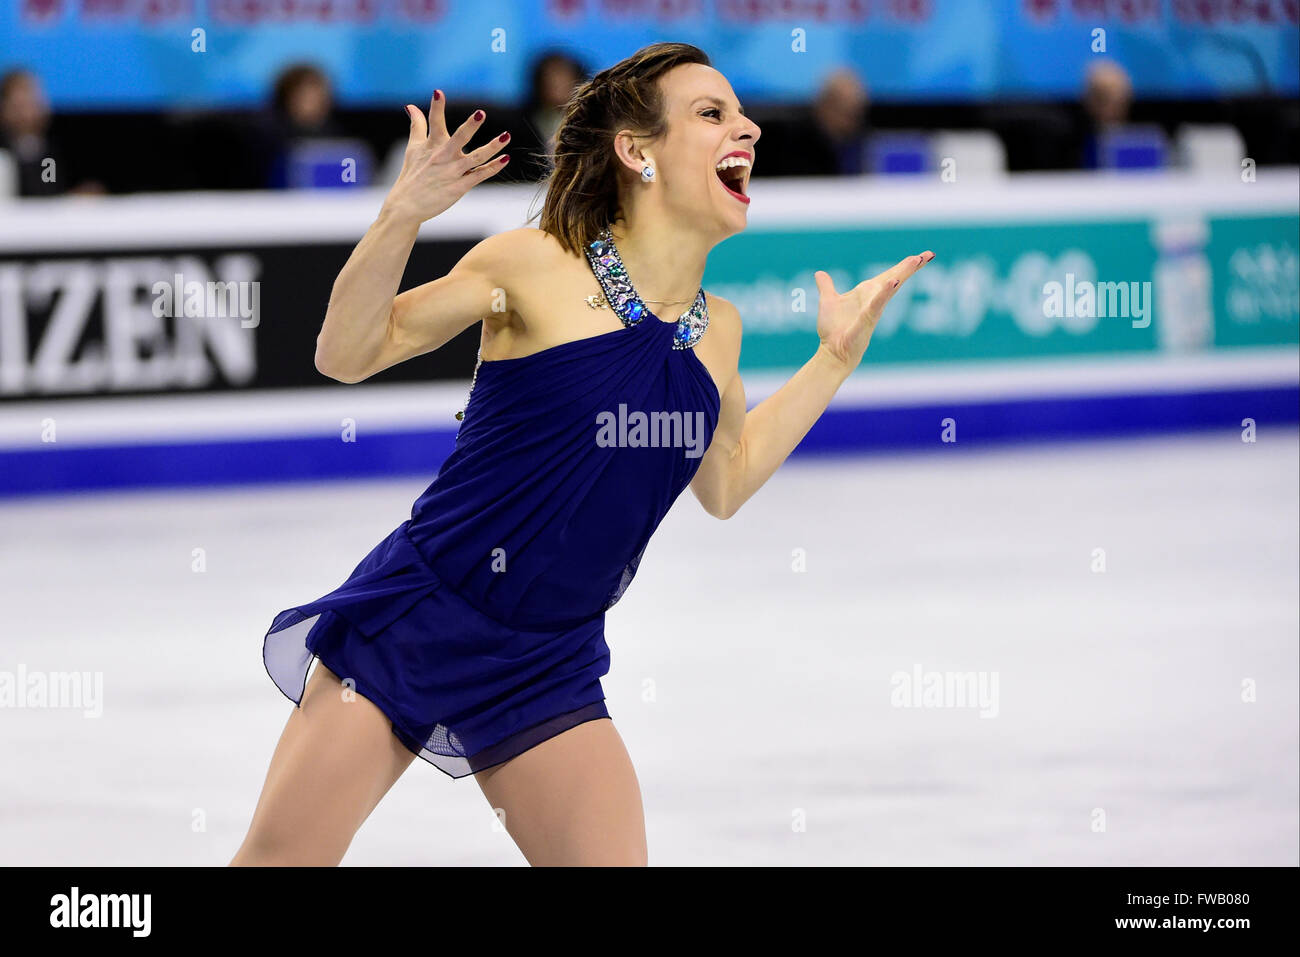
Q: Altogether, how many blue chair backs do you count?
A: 3